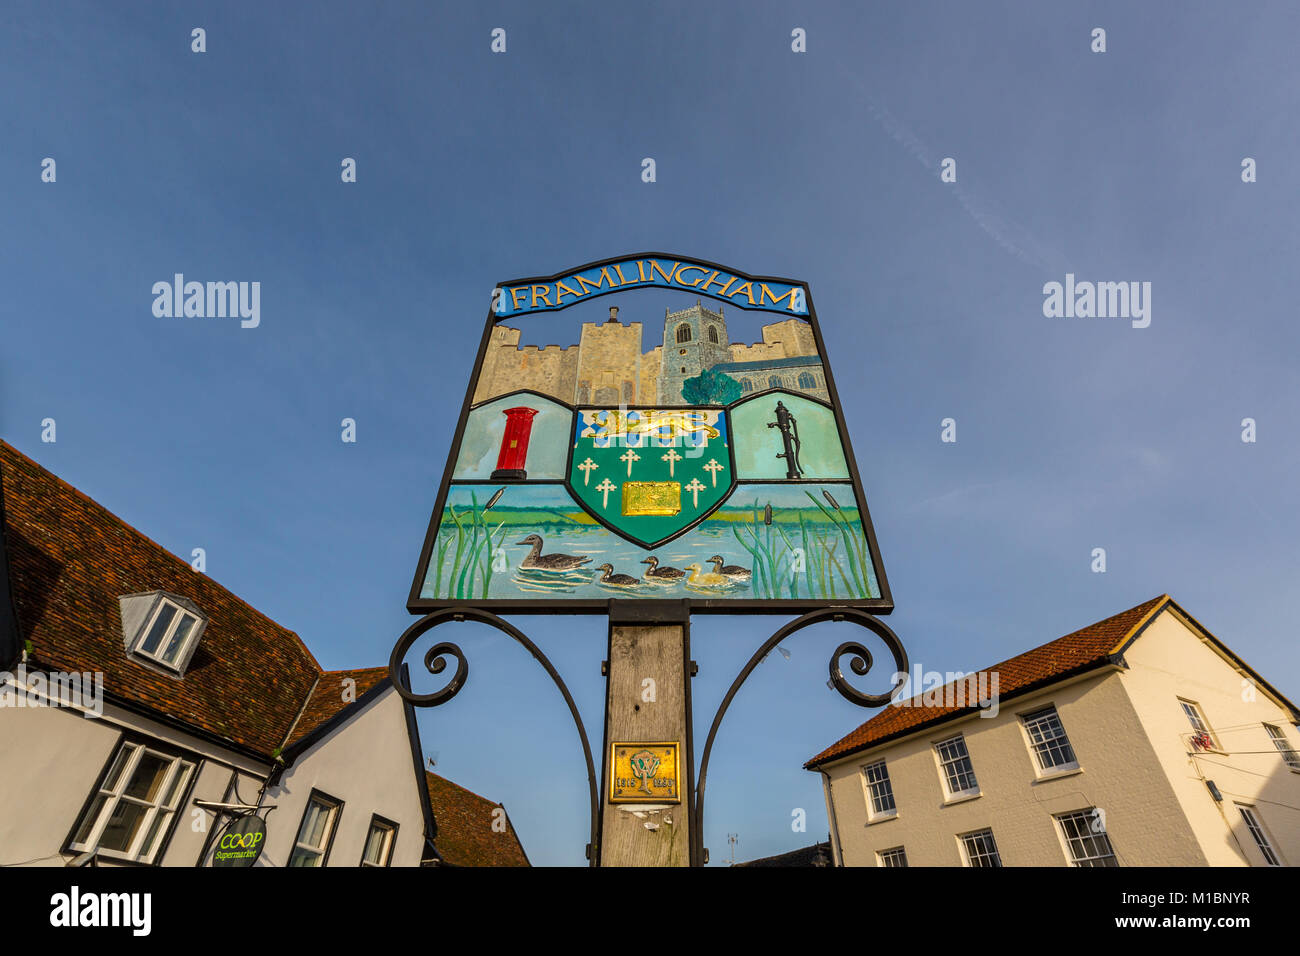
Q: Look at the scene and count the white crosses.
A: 6